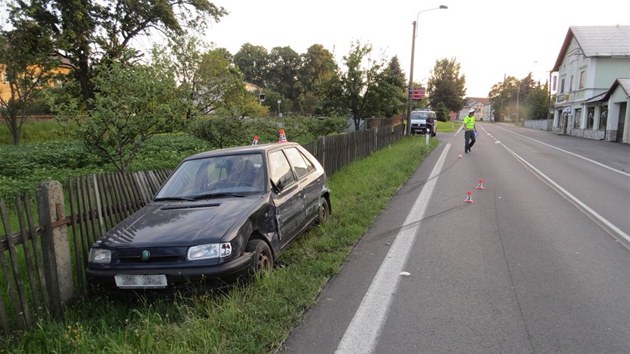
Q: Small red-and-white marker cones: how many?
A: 5